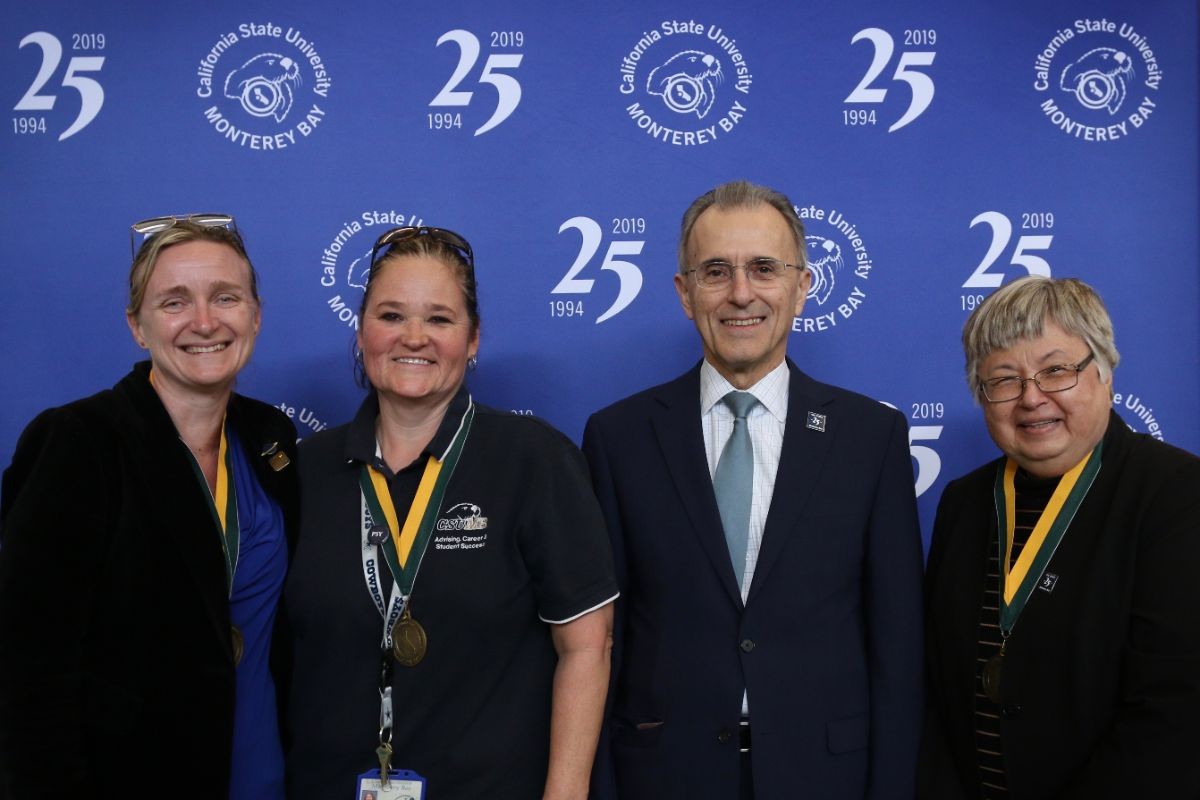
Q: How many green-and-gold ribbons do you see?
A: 3